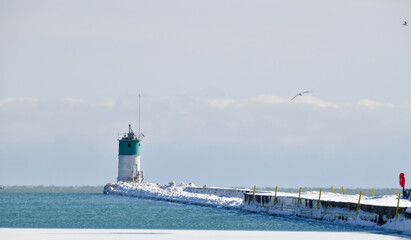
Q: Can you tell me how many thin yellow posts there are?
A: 10